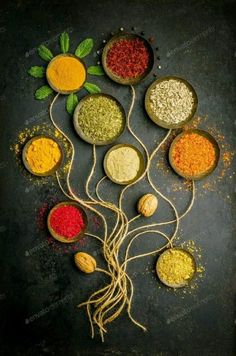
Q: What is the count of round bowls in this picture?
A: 9